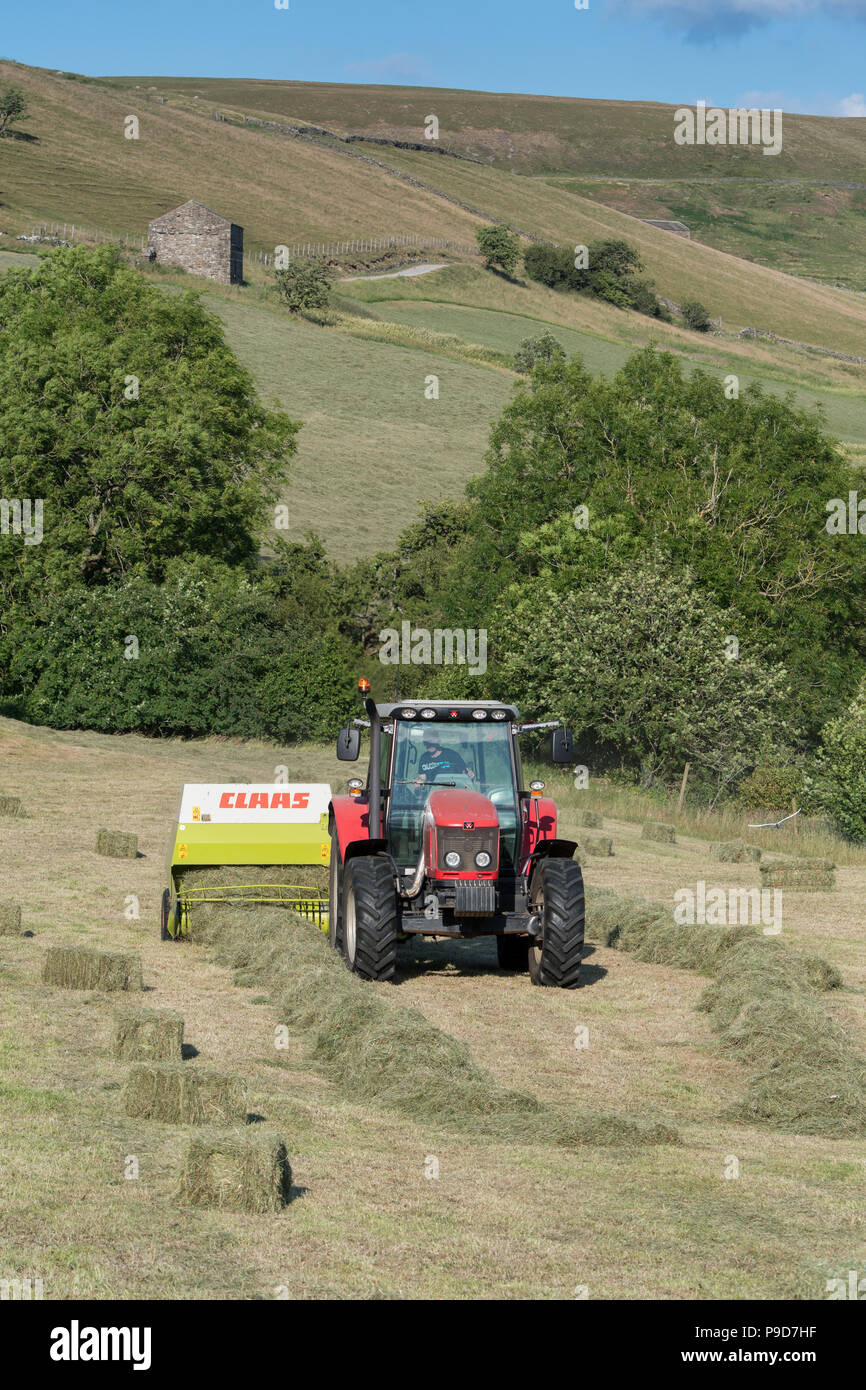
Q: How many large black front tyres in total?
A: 2